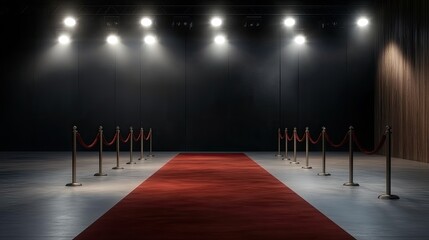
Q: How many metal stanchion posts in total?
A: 13